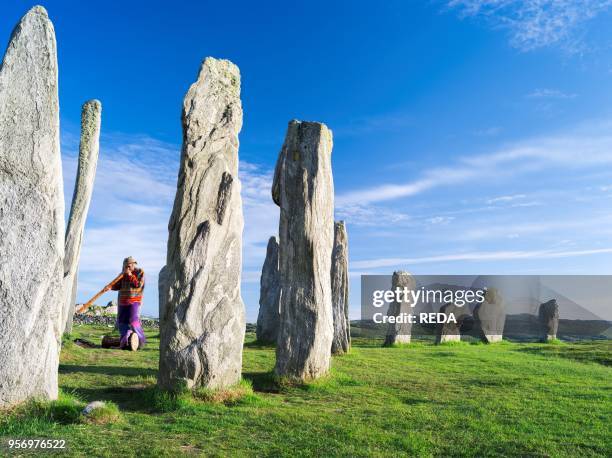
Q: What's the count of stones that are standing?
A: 10